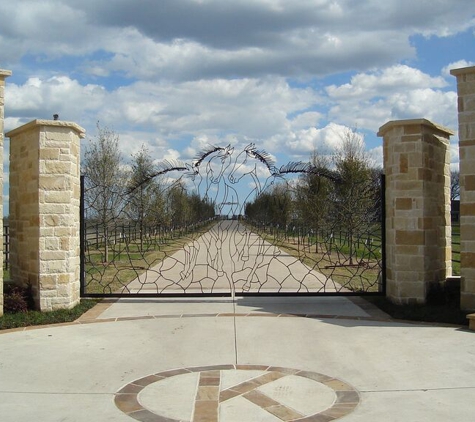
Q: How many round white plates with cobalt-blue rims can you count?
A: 0